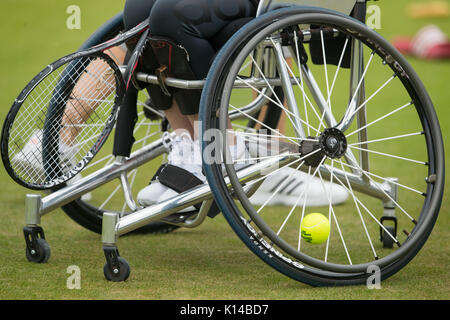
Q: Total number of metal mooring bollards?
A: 0